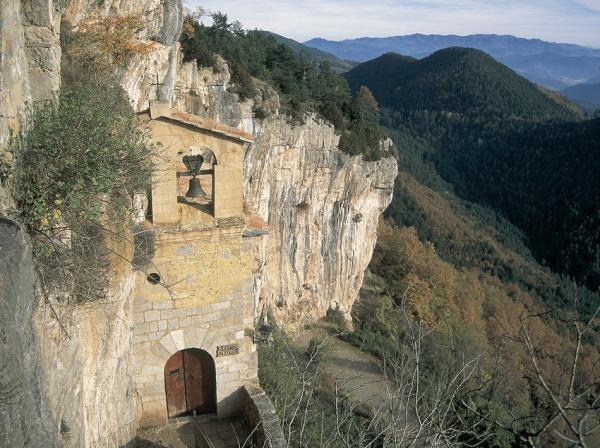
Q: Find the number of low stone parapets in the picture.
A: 1